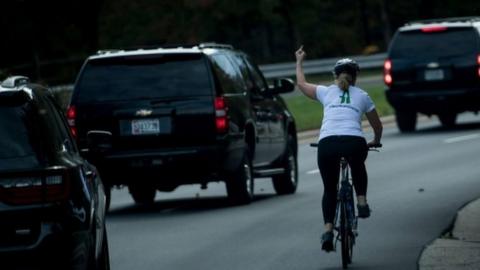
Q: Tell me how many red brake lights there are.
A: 5